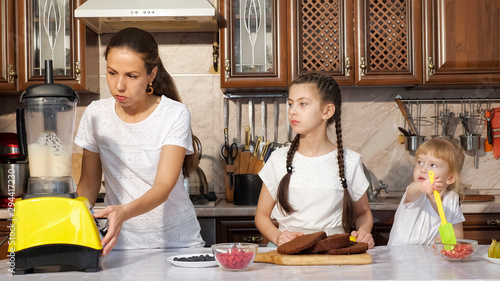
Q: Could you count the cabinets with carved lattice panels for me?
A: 2